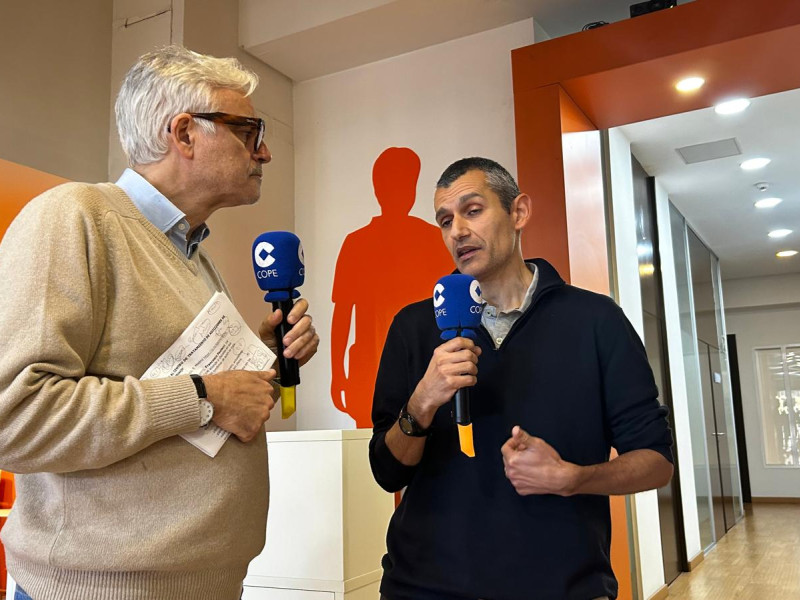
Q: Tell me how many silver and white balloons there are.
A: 0